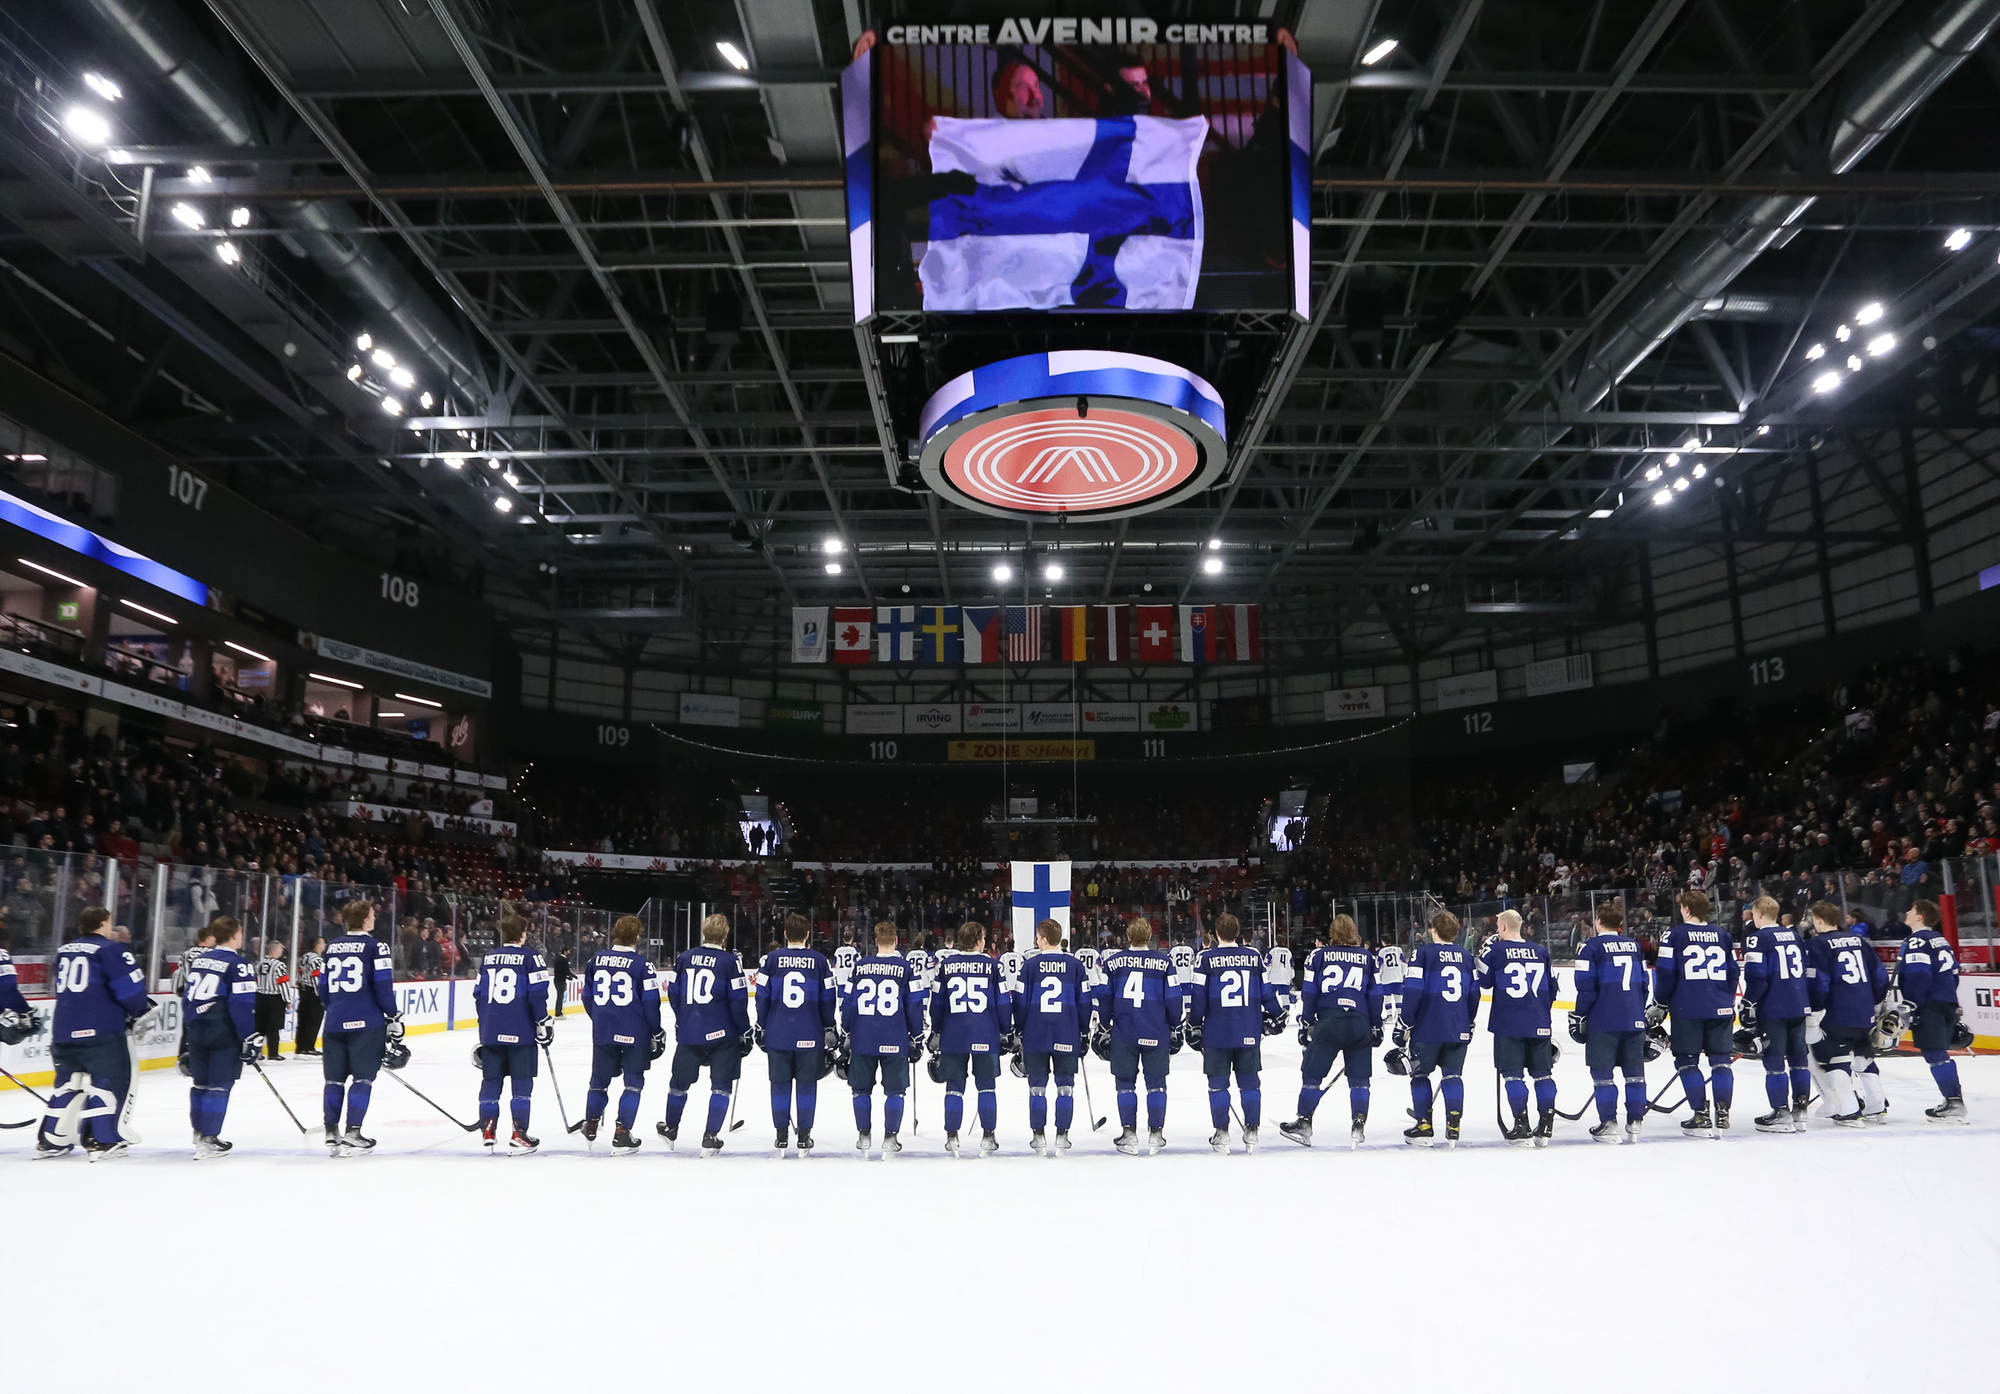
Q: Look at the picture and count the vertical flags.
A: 12